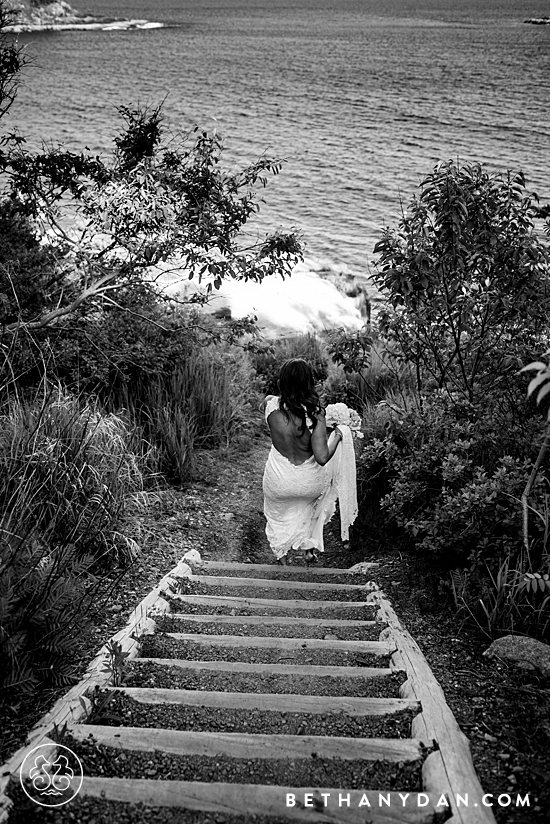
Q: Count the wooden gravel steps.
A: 9